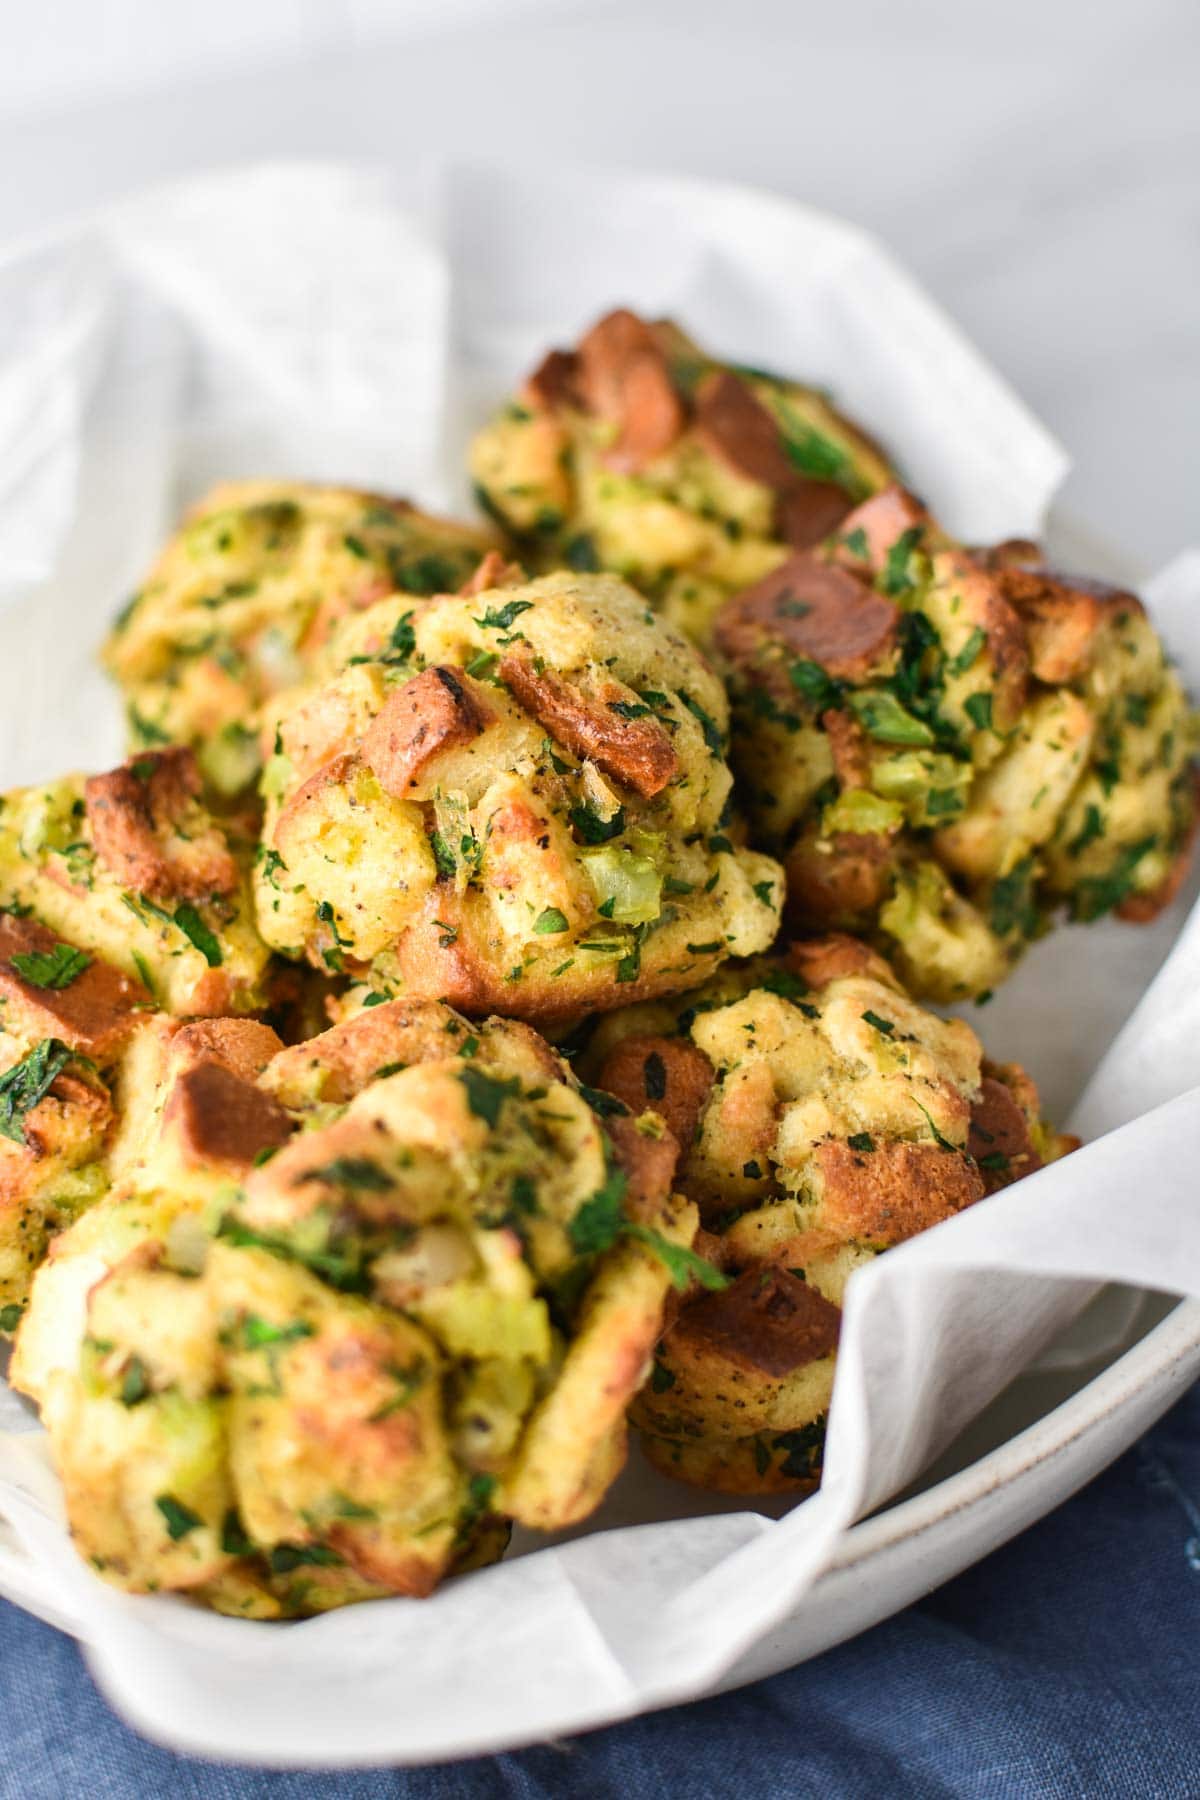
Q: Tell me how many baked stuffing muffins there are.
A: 7